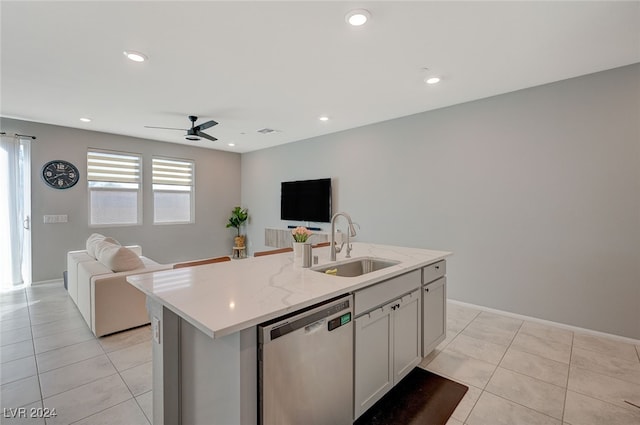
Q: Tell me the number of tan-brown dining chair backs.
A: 3